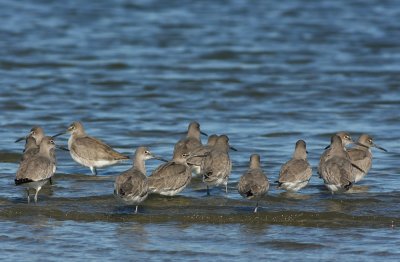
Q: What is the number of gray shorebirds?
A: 14